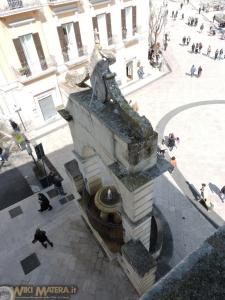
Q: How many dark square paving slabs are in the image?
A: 5